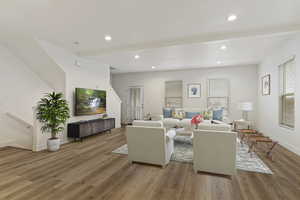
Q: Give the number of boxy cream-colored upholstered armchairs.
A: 2